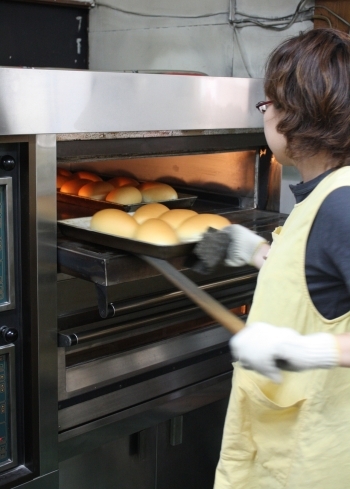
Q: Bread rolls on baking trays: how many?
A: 13